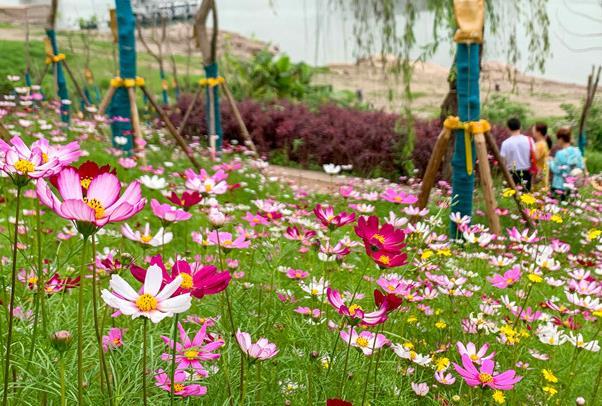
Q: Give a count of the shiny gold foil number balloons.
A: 0